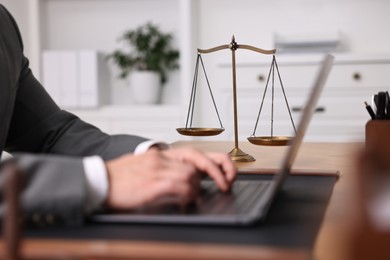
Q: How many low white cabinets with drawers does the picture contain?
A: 1